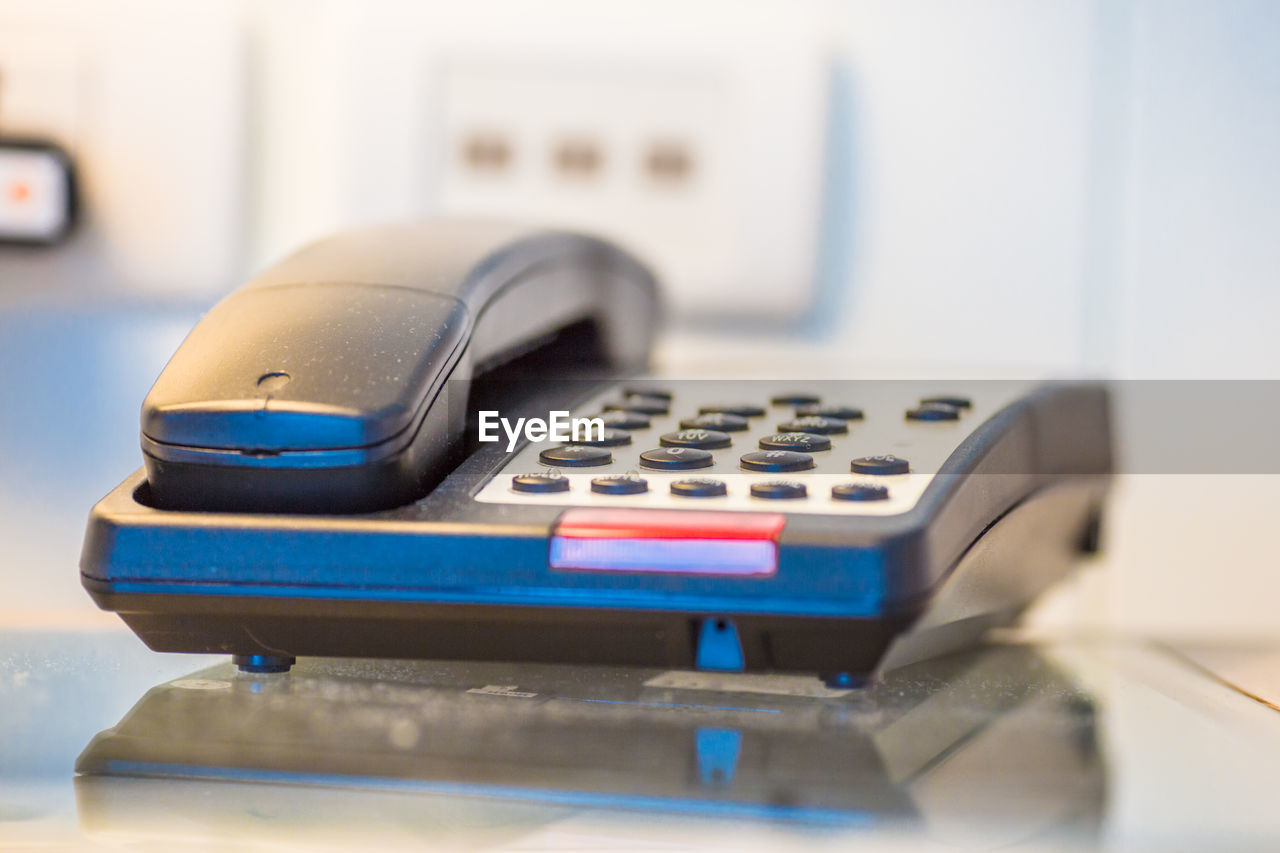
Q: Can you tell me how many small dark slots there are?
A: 3